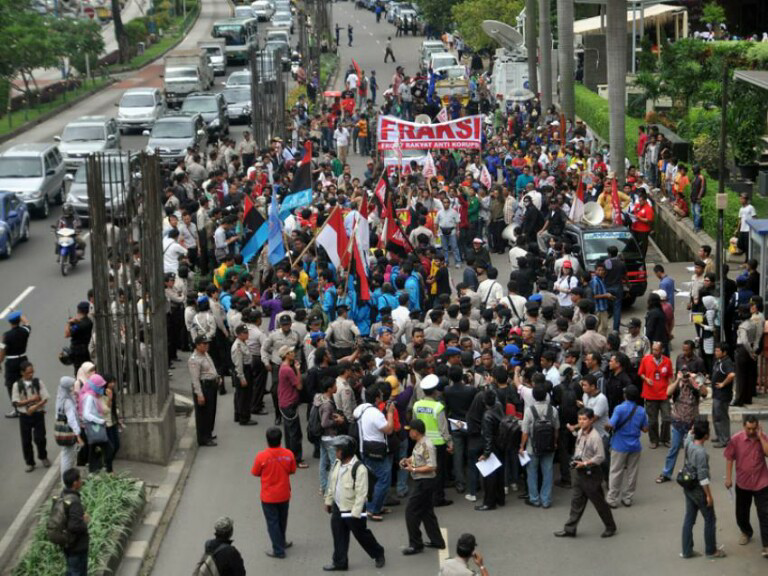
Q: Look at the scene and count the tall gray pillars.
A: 4